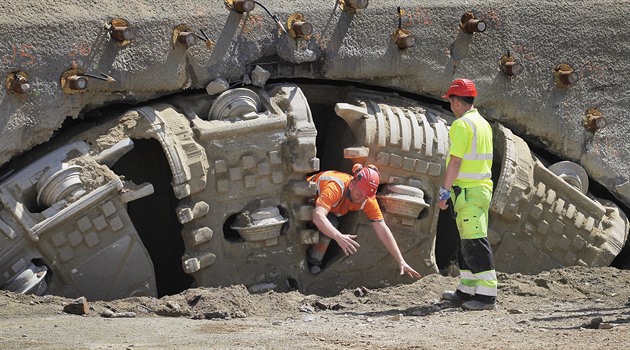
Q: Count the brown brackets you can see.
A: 12